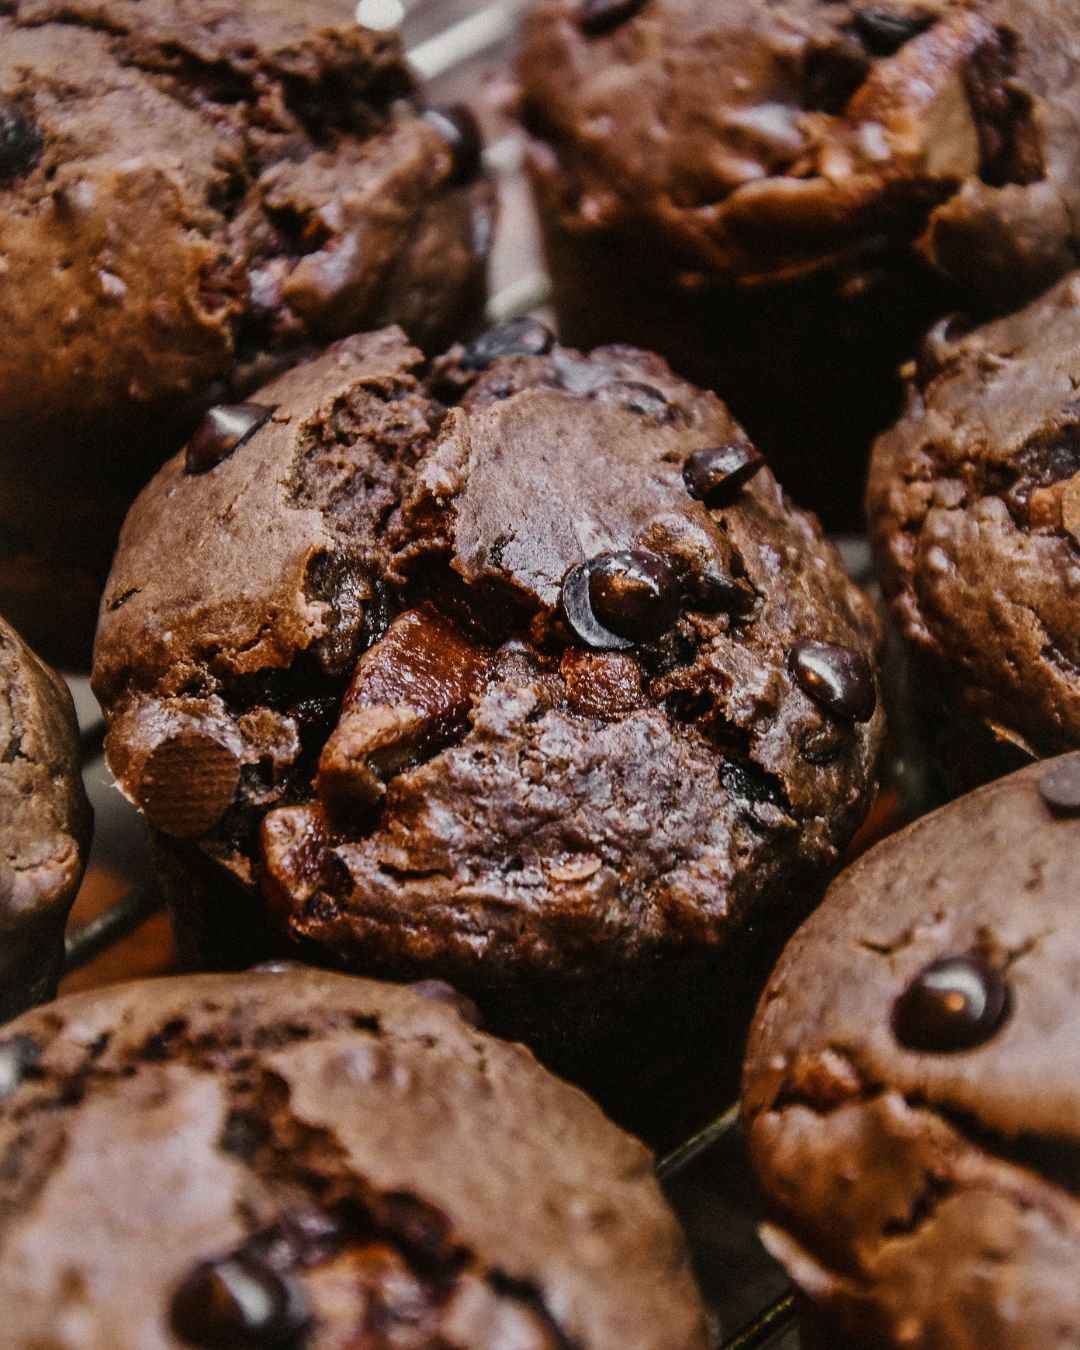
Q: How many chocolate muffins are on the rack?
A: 7